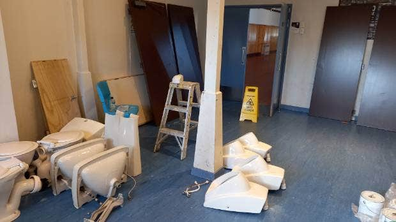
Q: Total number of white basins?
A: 6